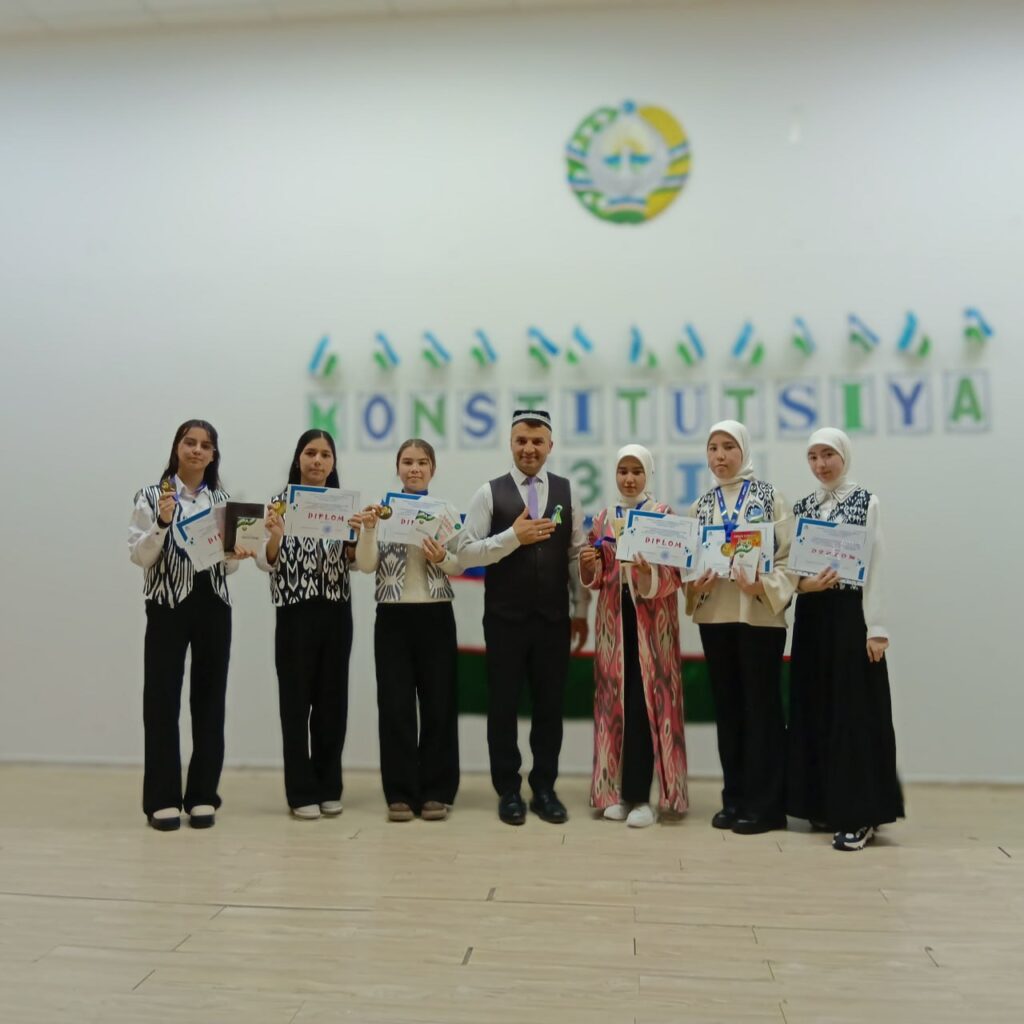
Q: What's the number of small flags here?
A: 13